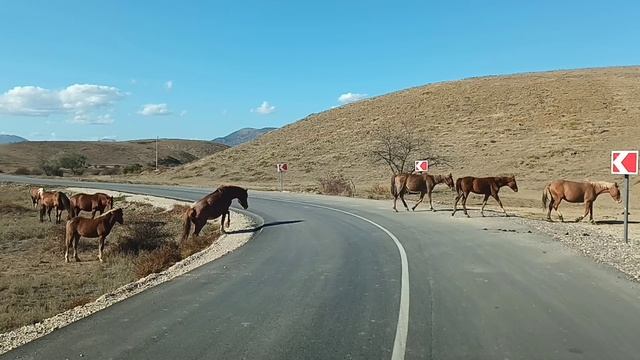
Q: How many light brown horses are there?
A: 1